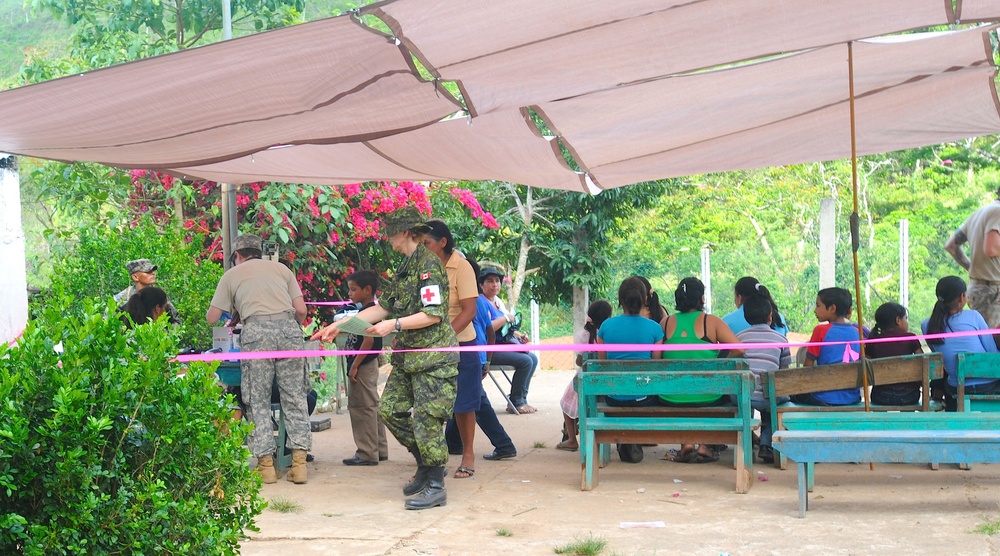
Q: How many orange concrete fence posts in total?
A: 0